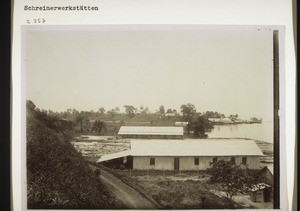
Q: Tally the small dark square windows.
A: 5